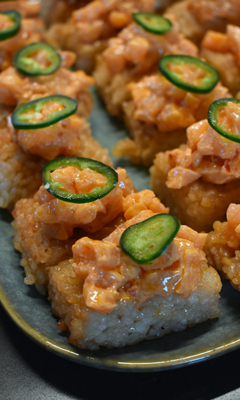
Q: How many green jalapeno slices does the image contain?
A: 8